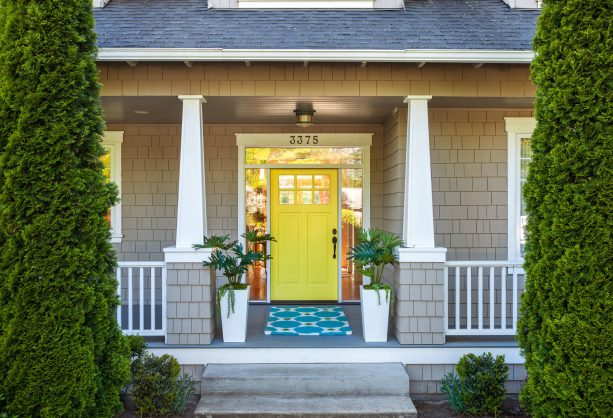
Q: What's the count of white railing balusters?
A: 12